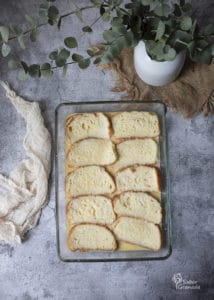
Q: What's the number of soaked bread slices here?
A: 10